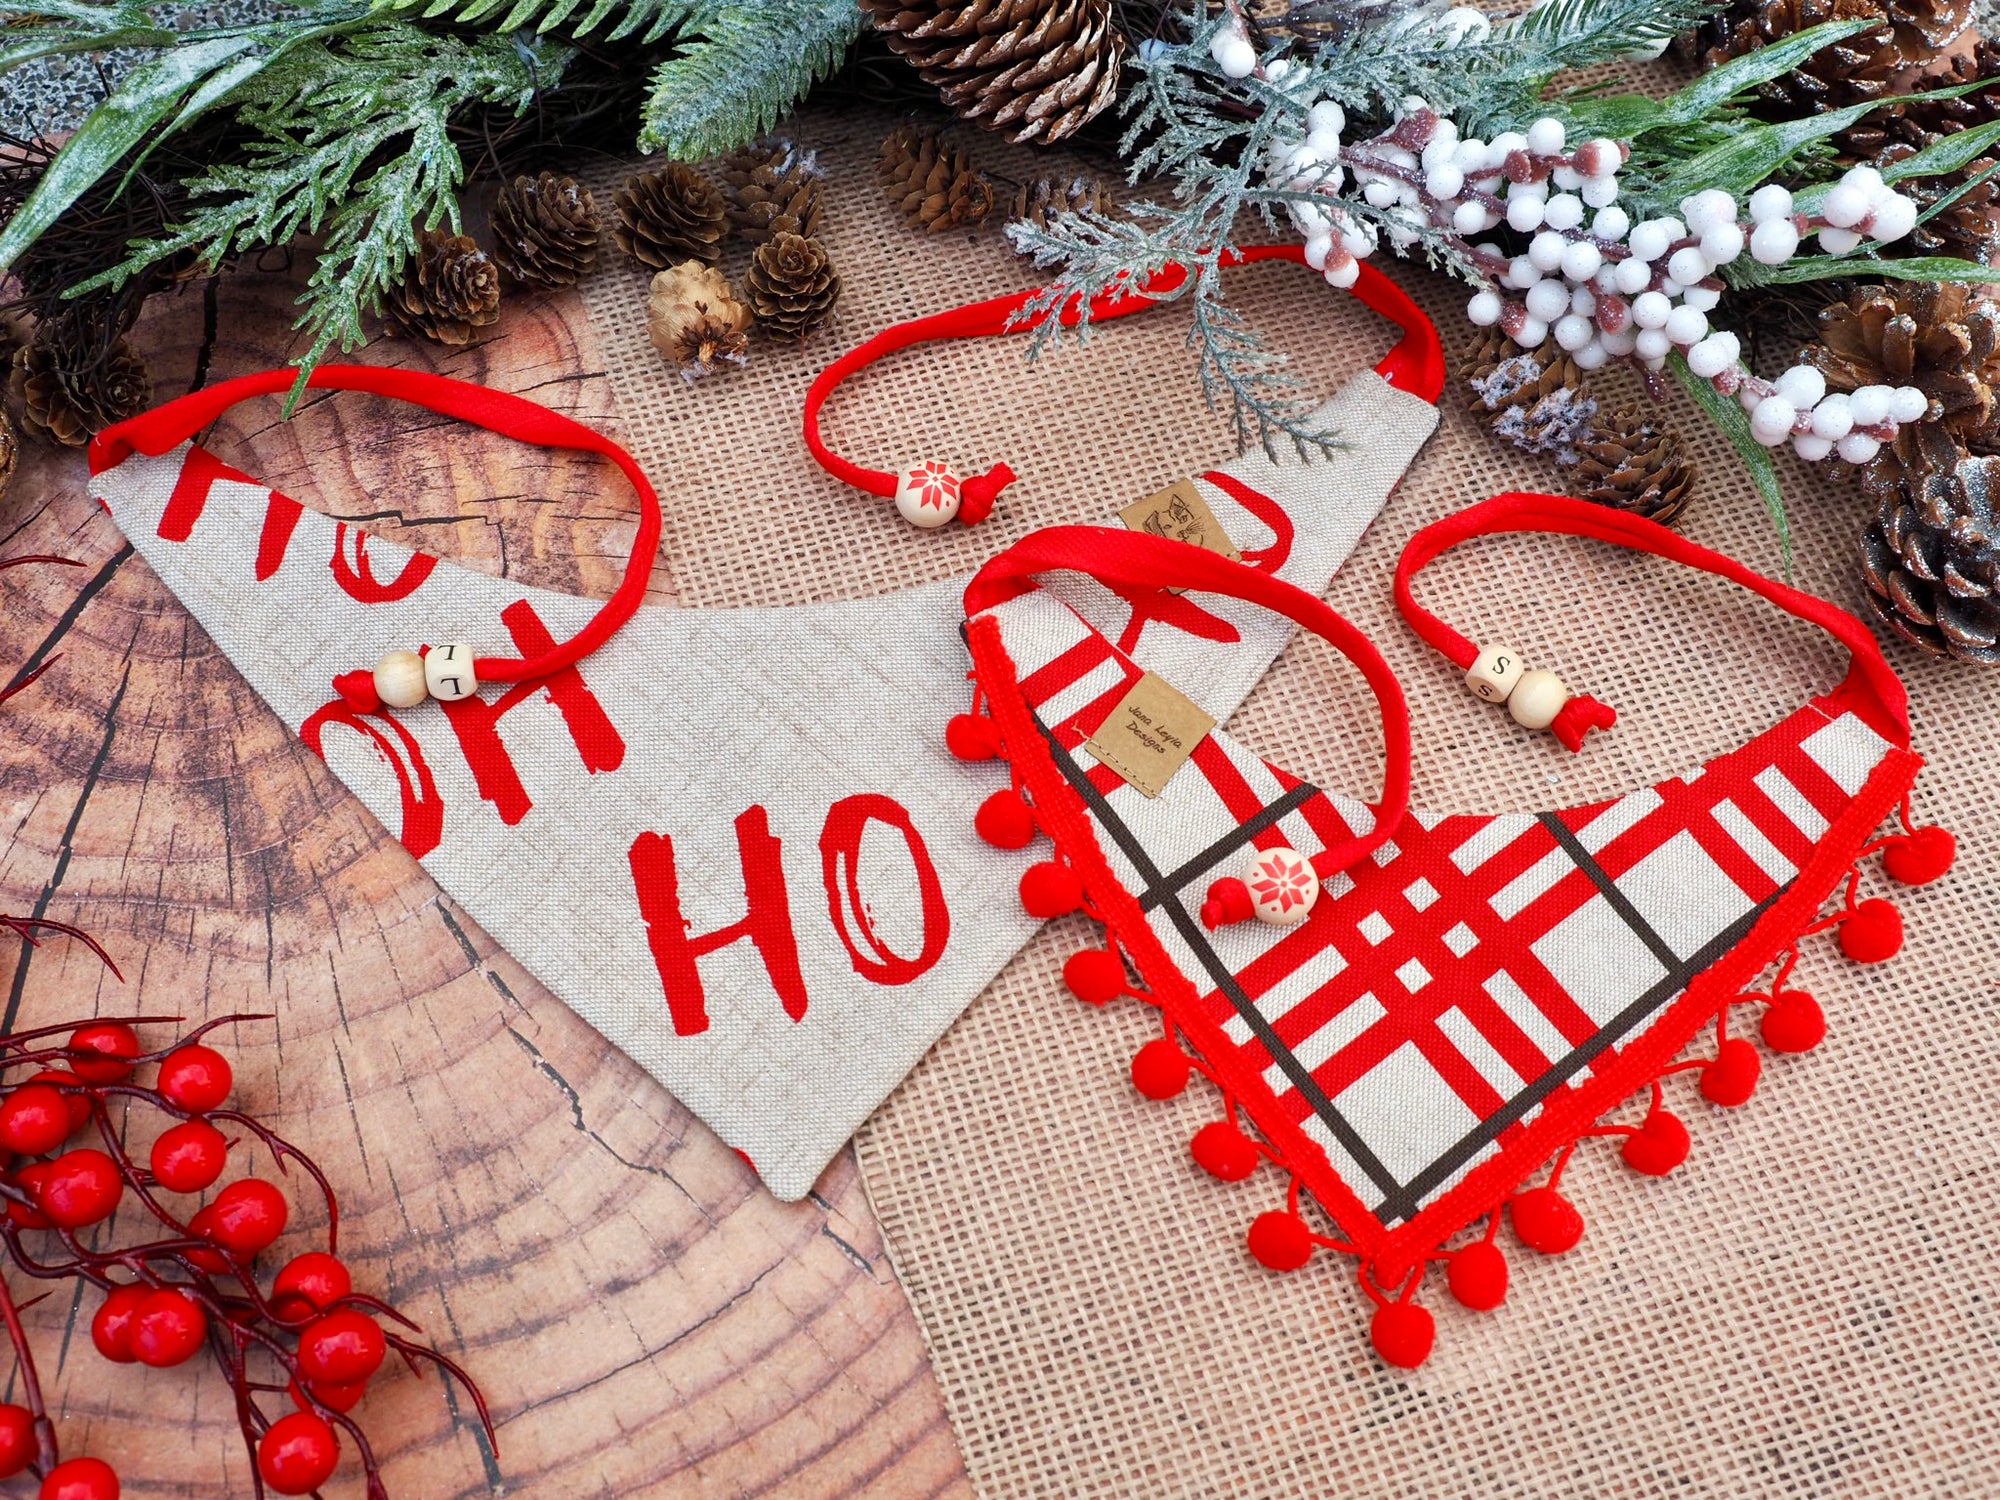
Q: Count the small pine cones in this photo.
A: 11